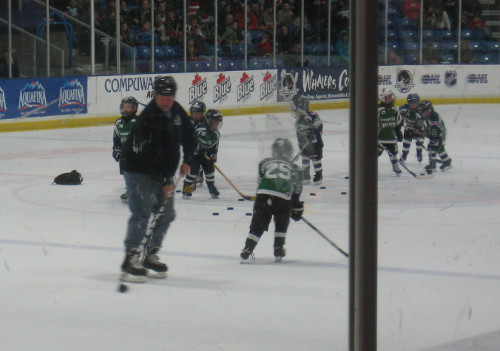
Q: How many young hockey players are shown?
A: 8